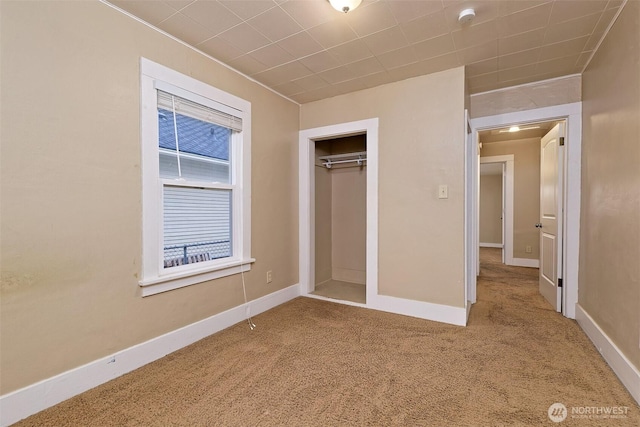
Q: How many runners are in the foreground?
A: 0